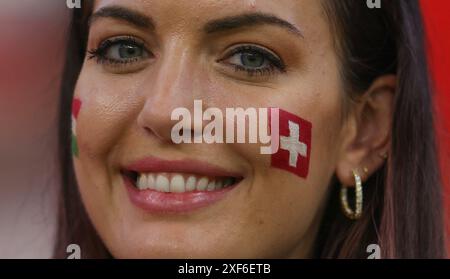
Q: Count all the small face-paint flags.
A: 2